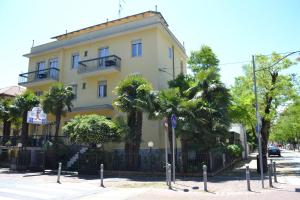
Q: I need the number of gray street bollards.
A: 7